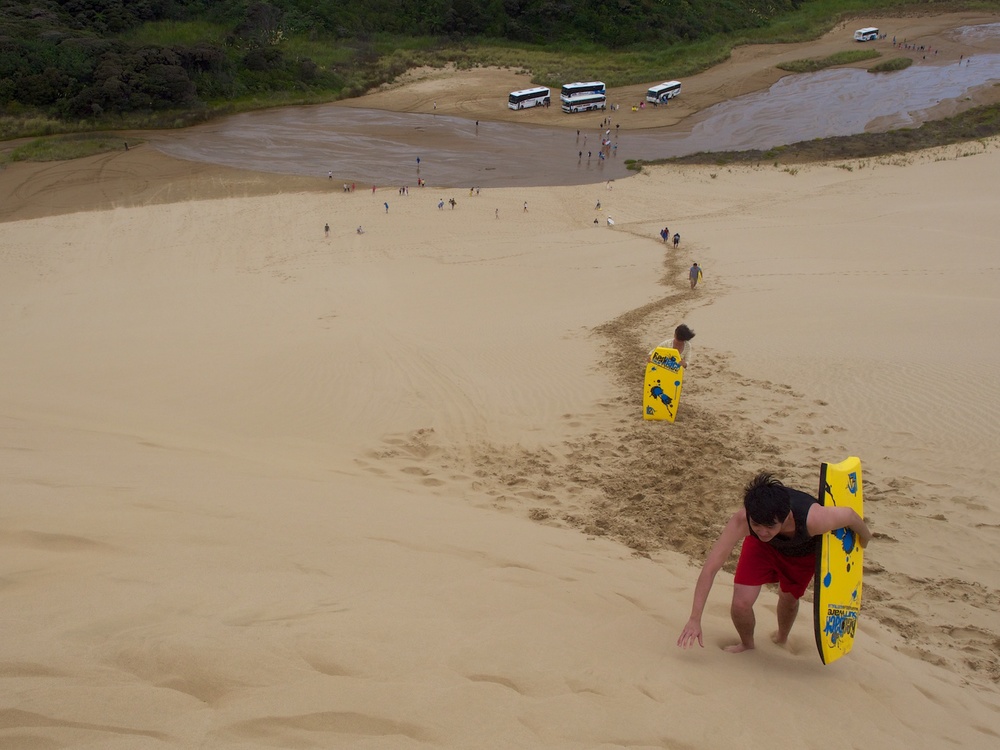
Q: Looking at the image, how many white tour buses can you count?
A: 5